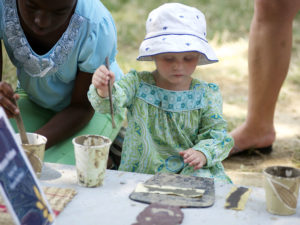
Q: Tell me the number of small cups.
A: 3